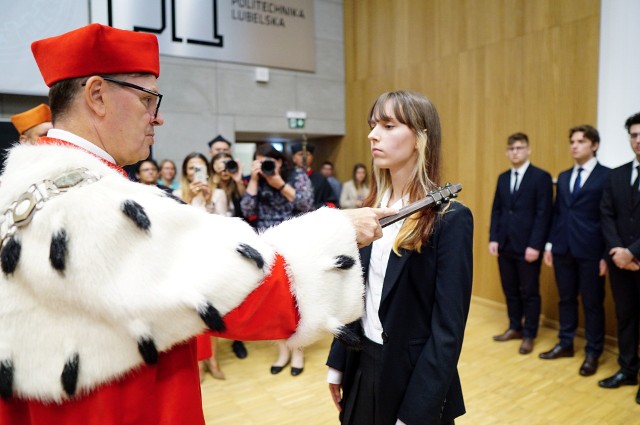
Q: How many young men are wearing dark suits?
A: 3